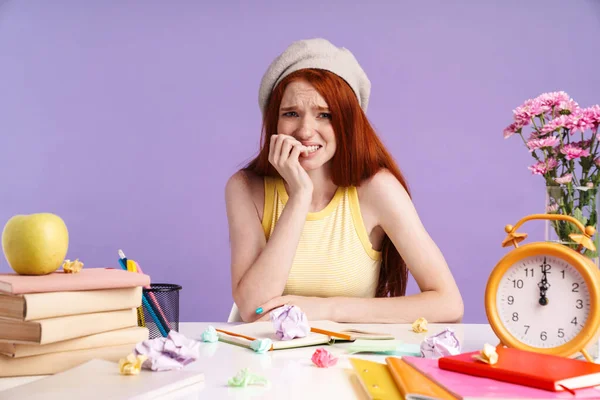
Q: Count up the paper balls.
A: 11